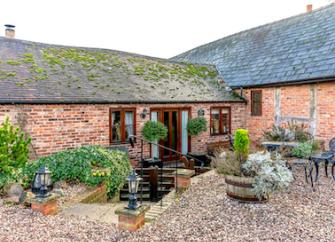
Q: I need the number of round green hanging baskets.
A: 2